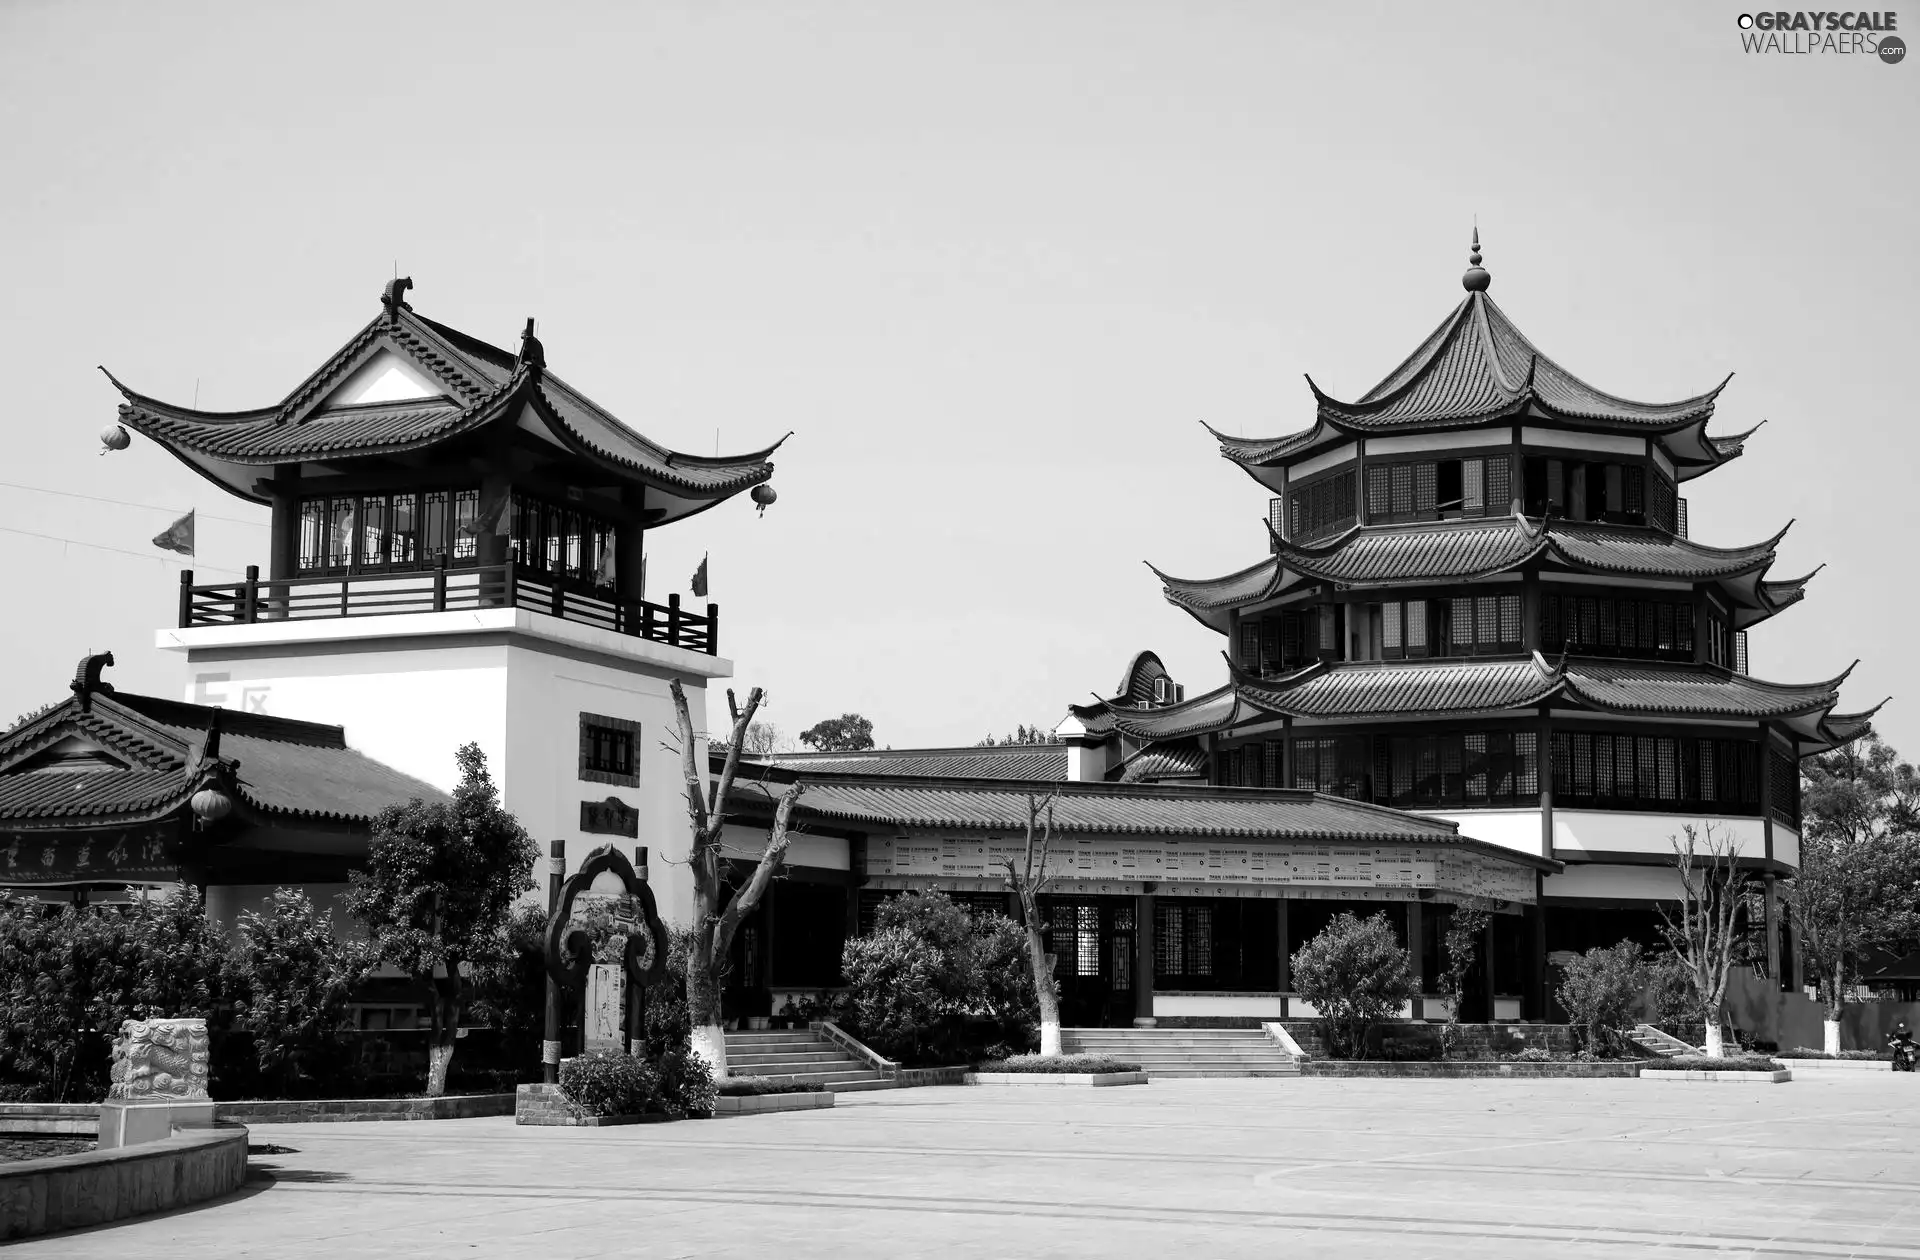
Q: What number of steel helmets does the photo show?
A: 0